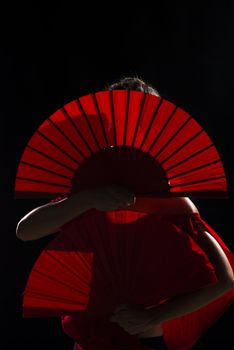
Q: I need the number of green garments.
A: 0